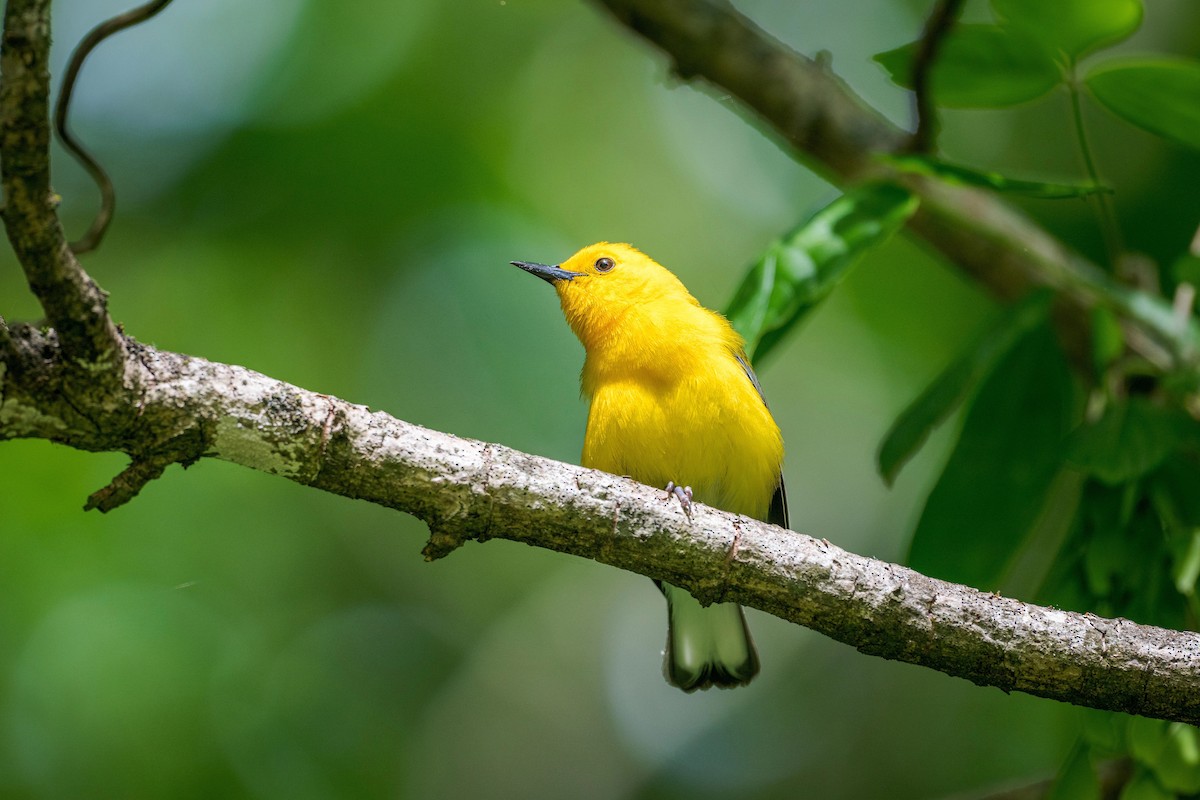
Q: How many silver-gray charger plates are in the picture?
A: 0